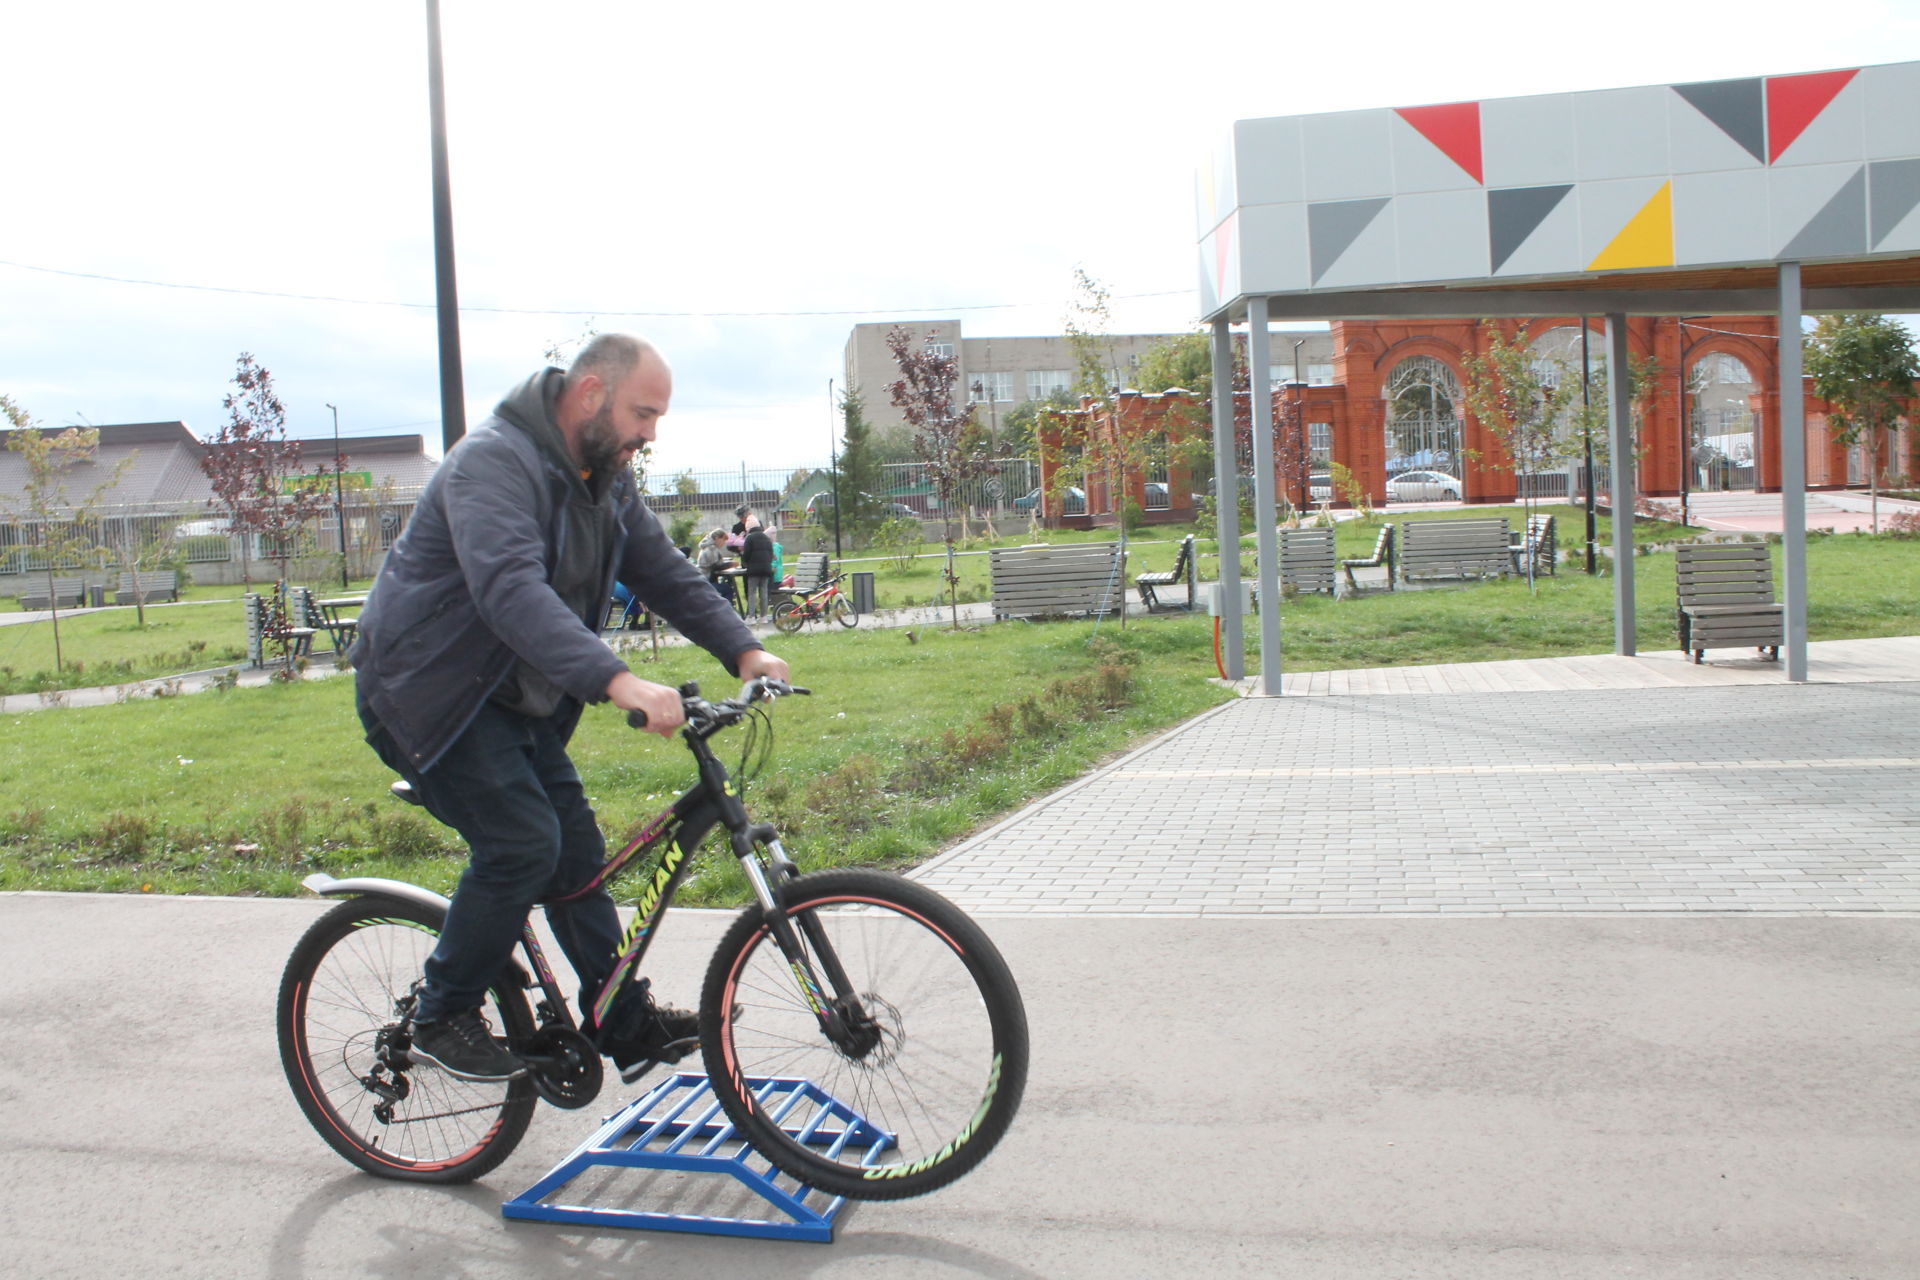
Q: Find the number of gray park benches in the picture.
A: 12